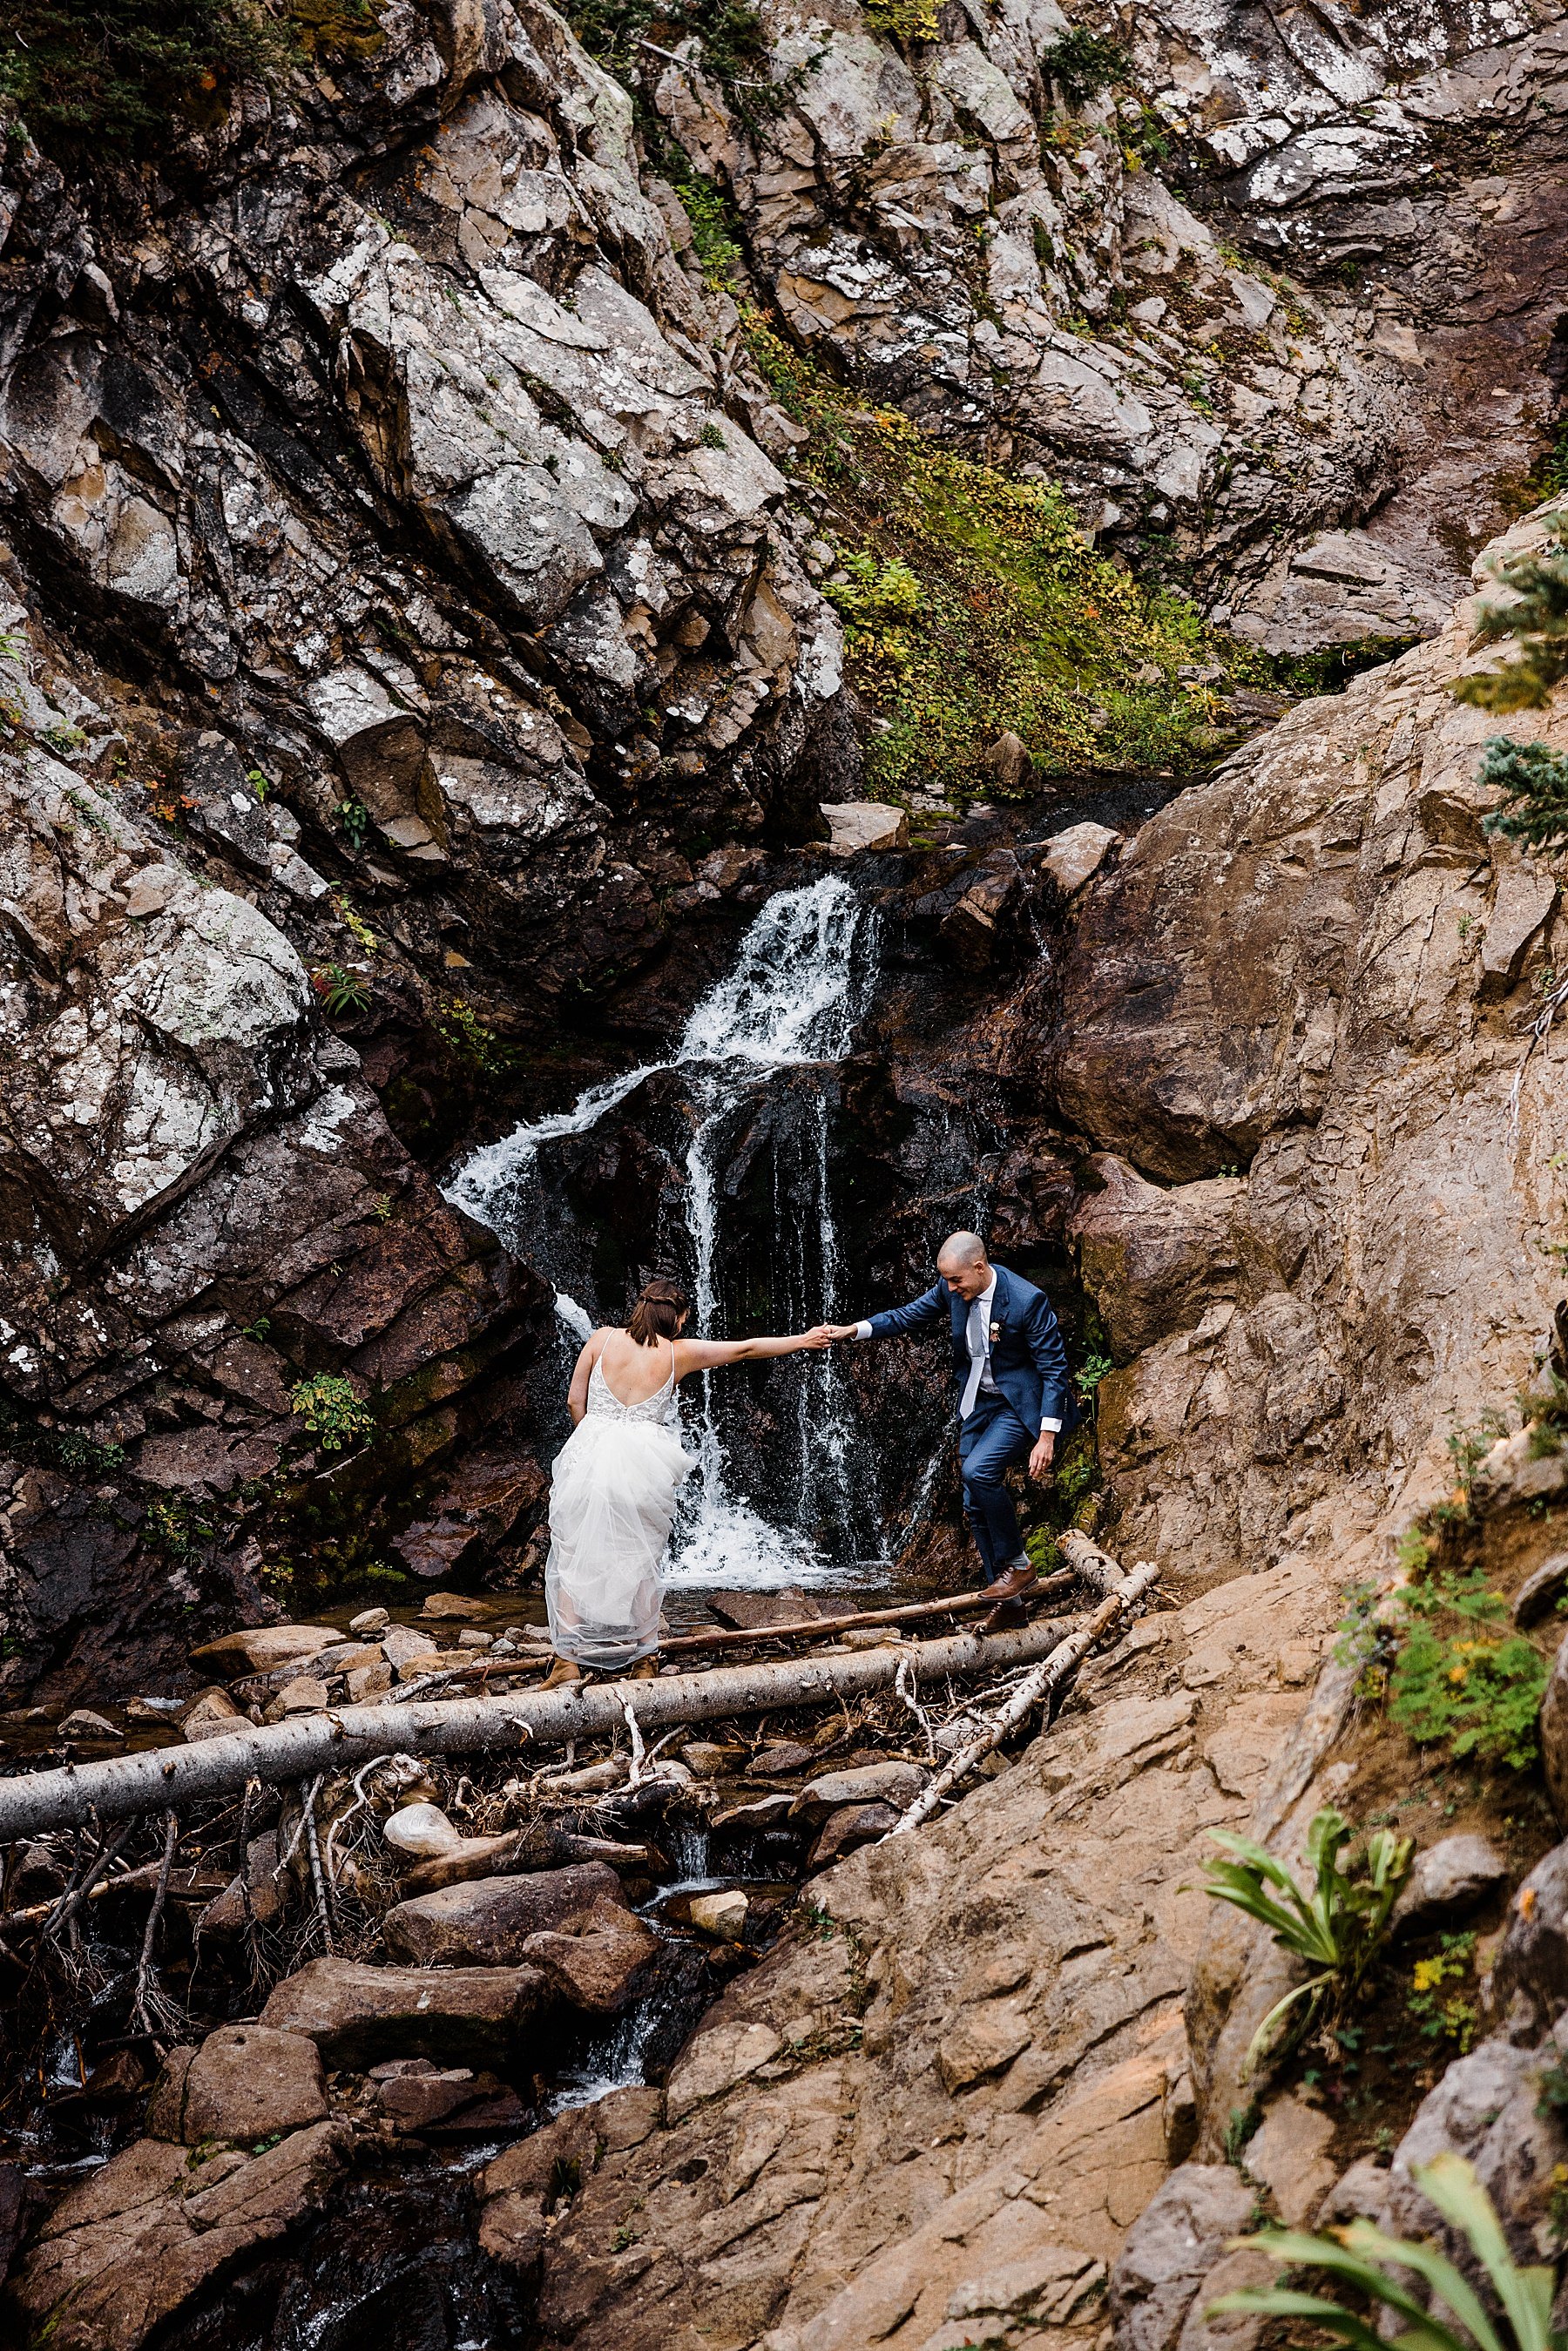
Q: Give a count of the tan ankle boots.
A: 2